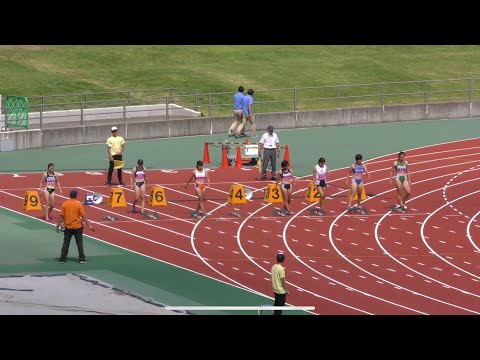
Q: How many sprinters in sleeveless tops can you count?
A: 7